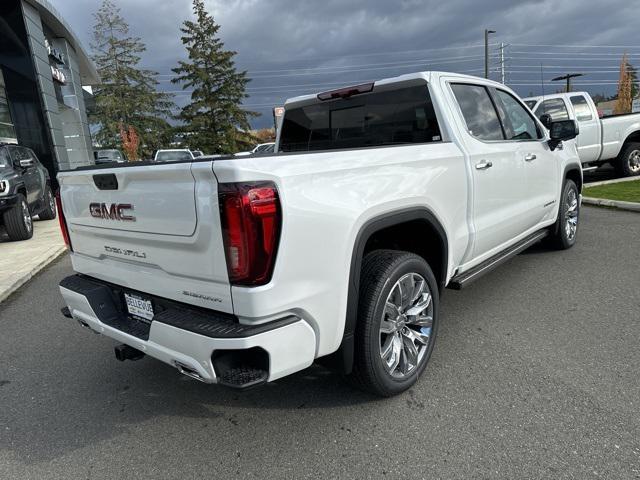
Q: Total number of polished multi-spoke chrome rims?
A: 2